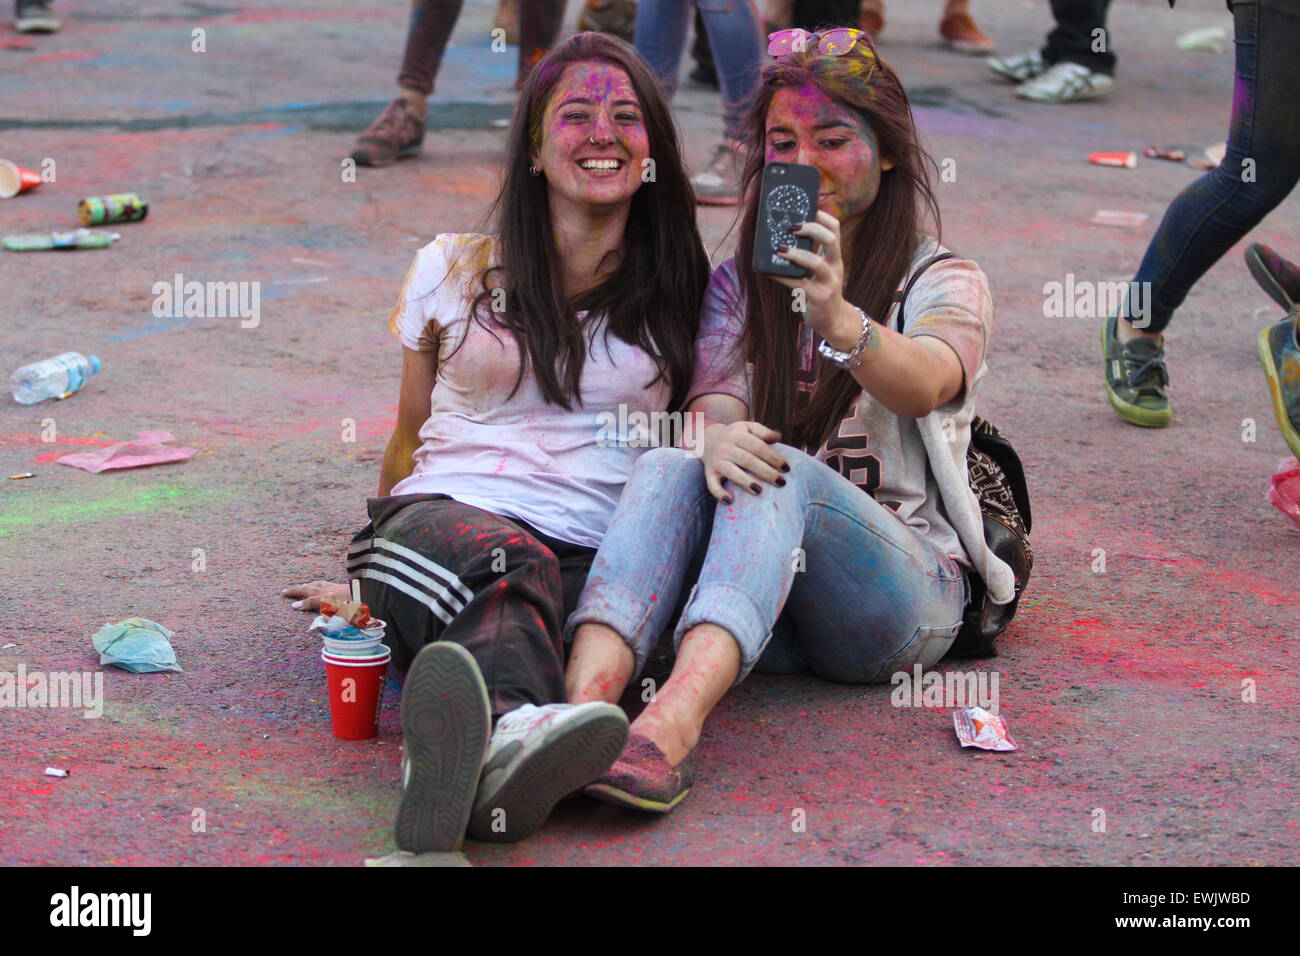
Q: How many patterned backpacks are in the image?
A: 1